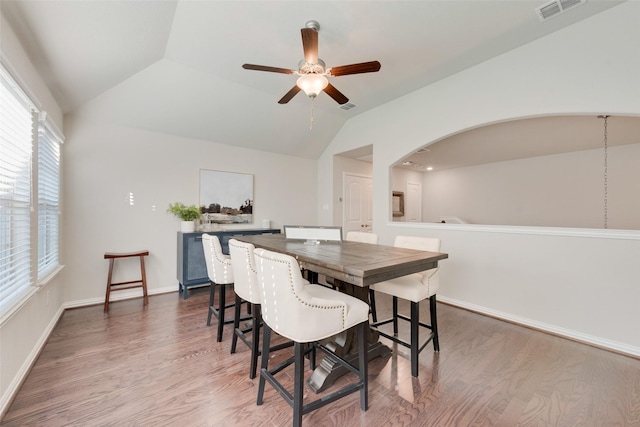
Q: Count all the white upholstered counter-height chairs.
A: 5